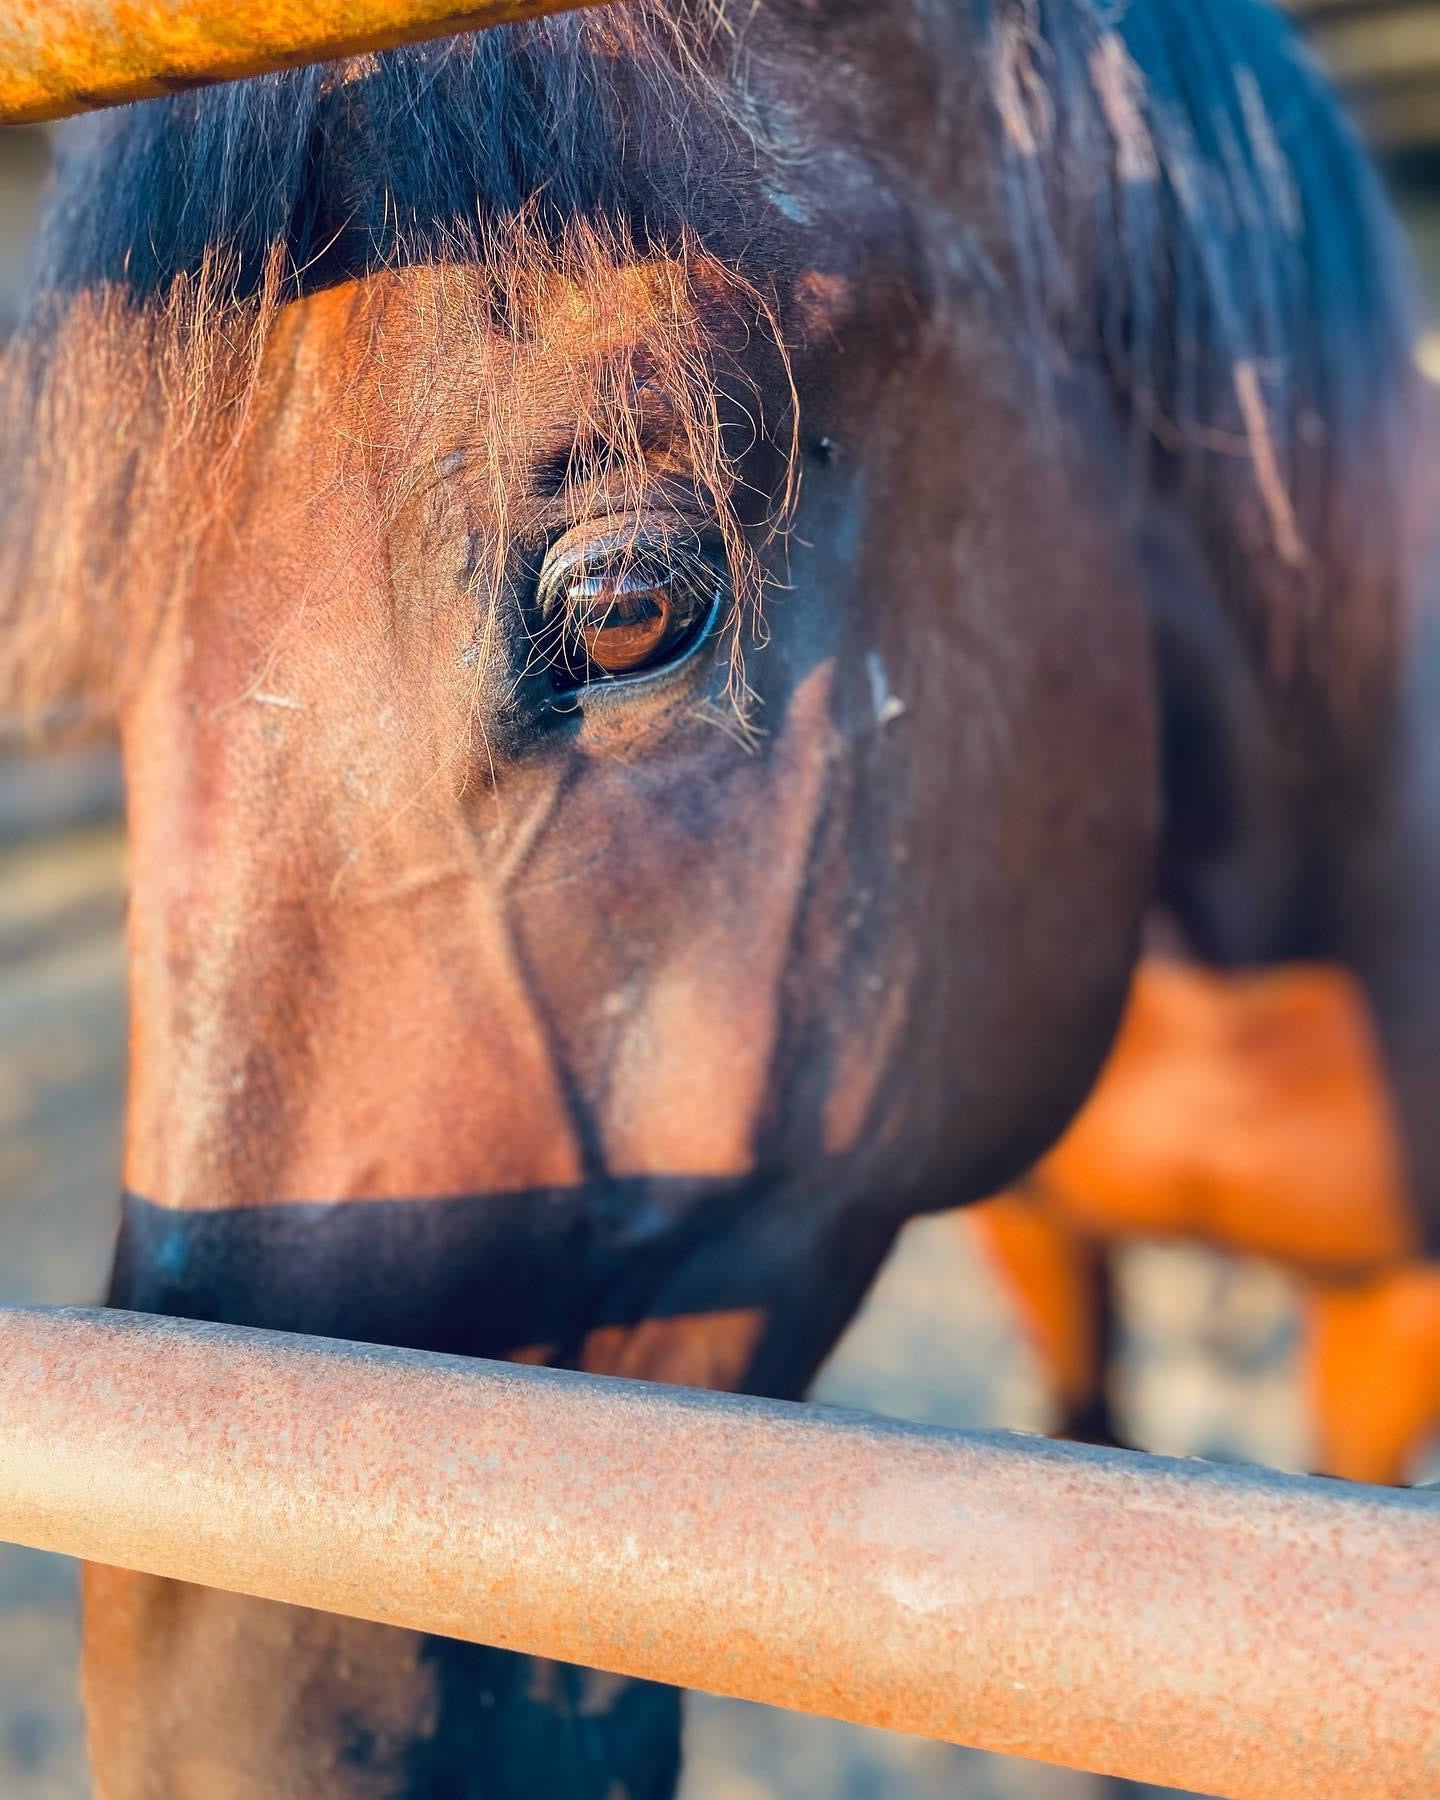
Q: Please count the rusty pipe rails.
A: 2